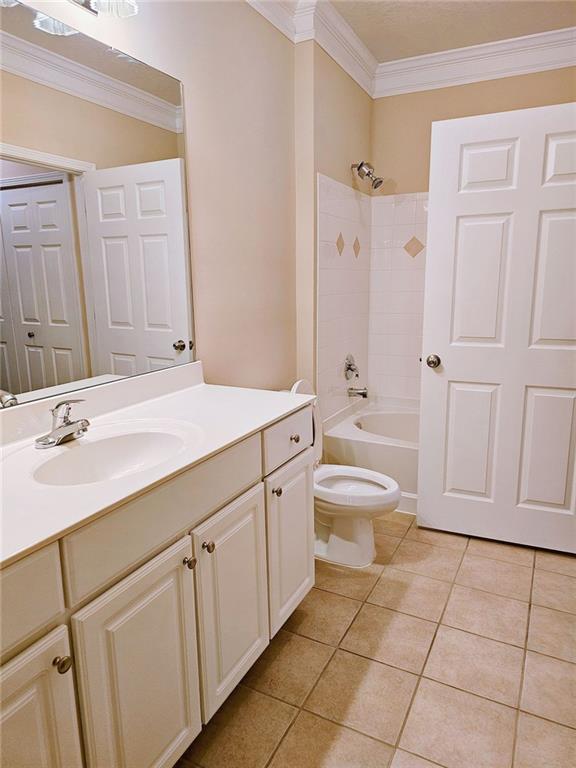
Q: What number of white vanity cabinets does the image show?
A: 4